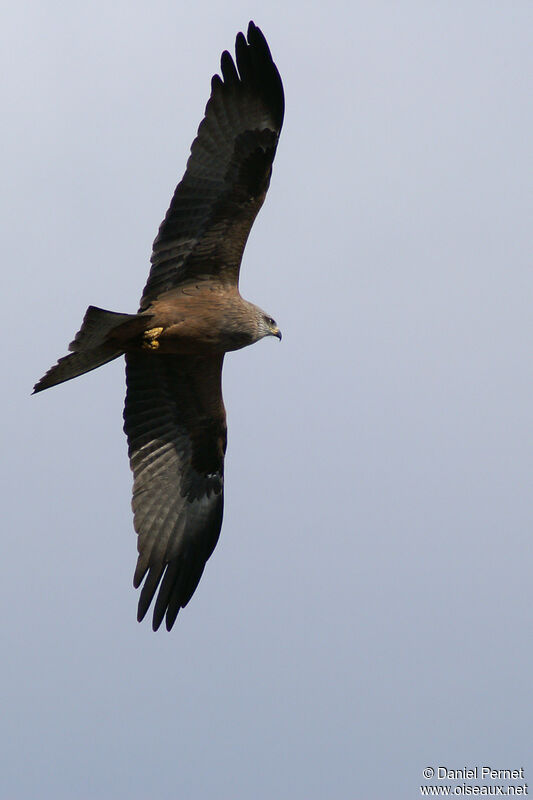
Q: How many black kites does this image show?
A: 1